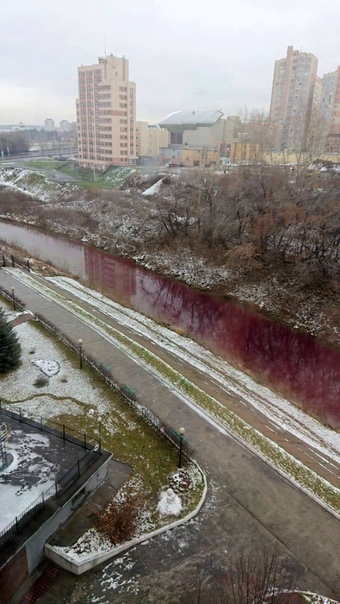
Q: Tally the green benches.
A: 3